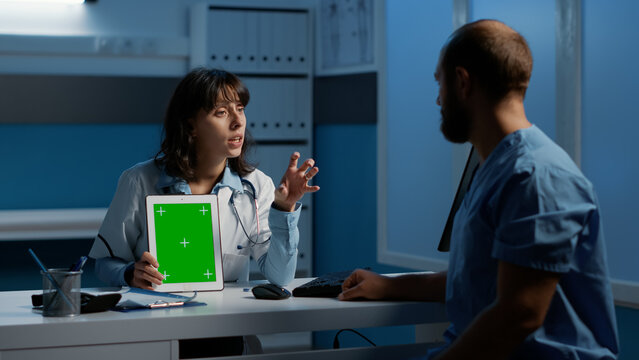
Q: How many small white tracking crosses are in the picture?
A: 5